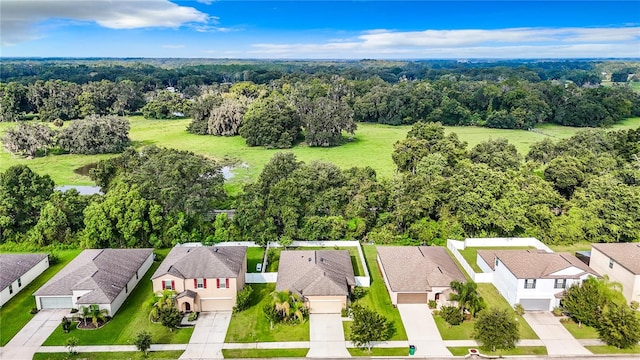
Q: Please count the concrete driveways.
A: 5